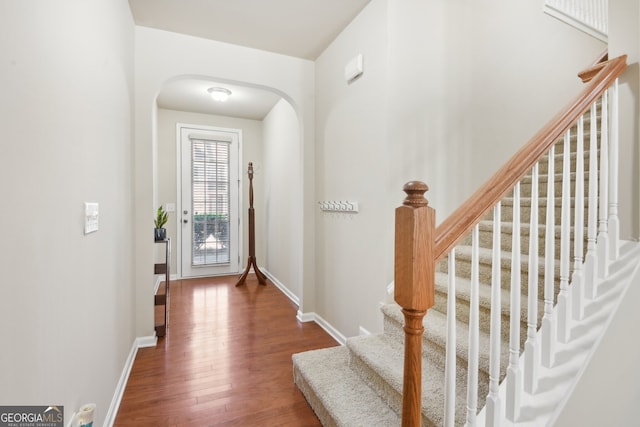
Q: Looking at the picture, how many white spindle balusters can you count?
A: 11